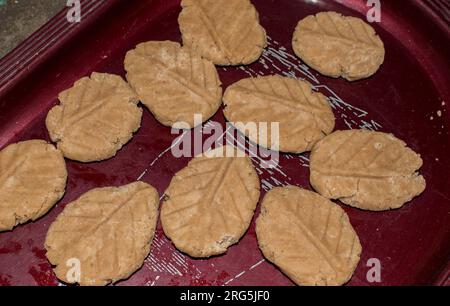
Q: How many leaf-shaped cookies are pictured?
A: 10